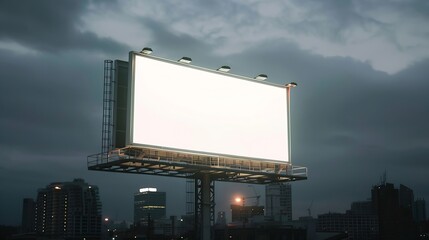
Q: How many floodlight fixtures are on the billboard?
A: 5